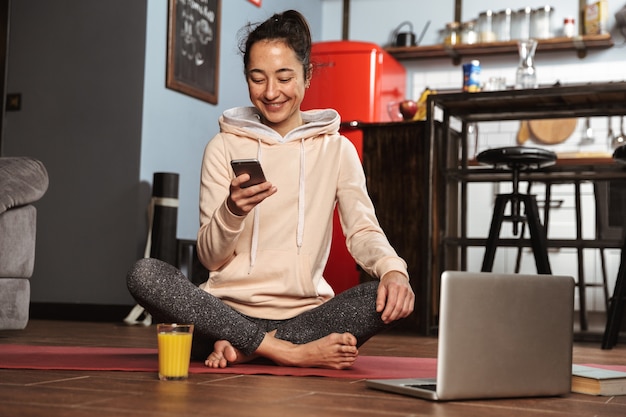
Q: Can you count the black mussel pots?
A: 0